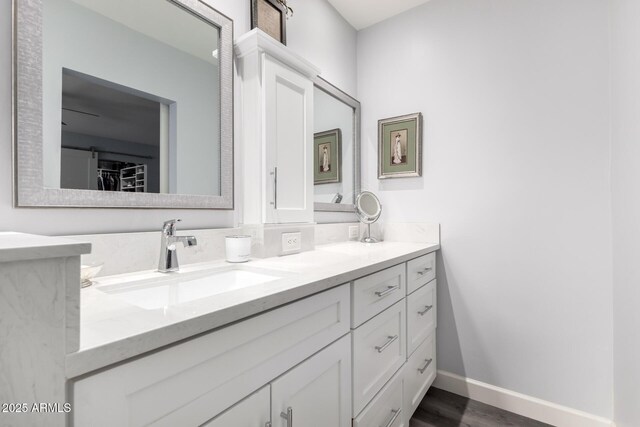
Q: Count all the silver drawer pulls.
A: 6